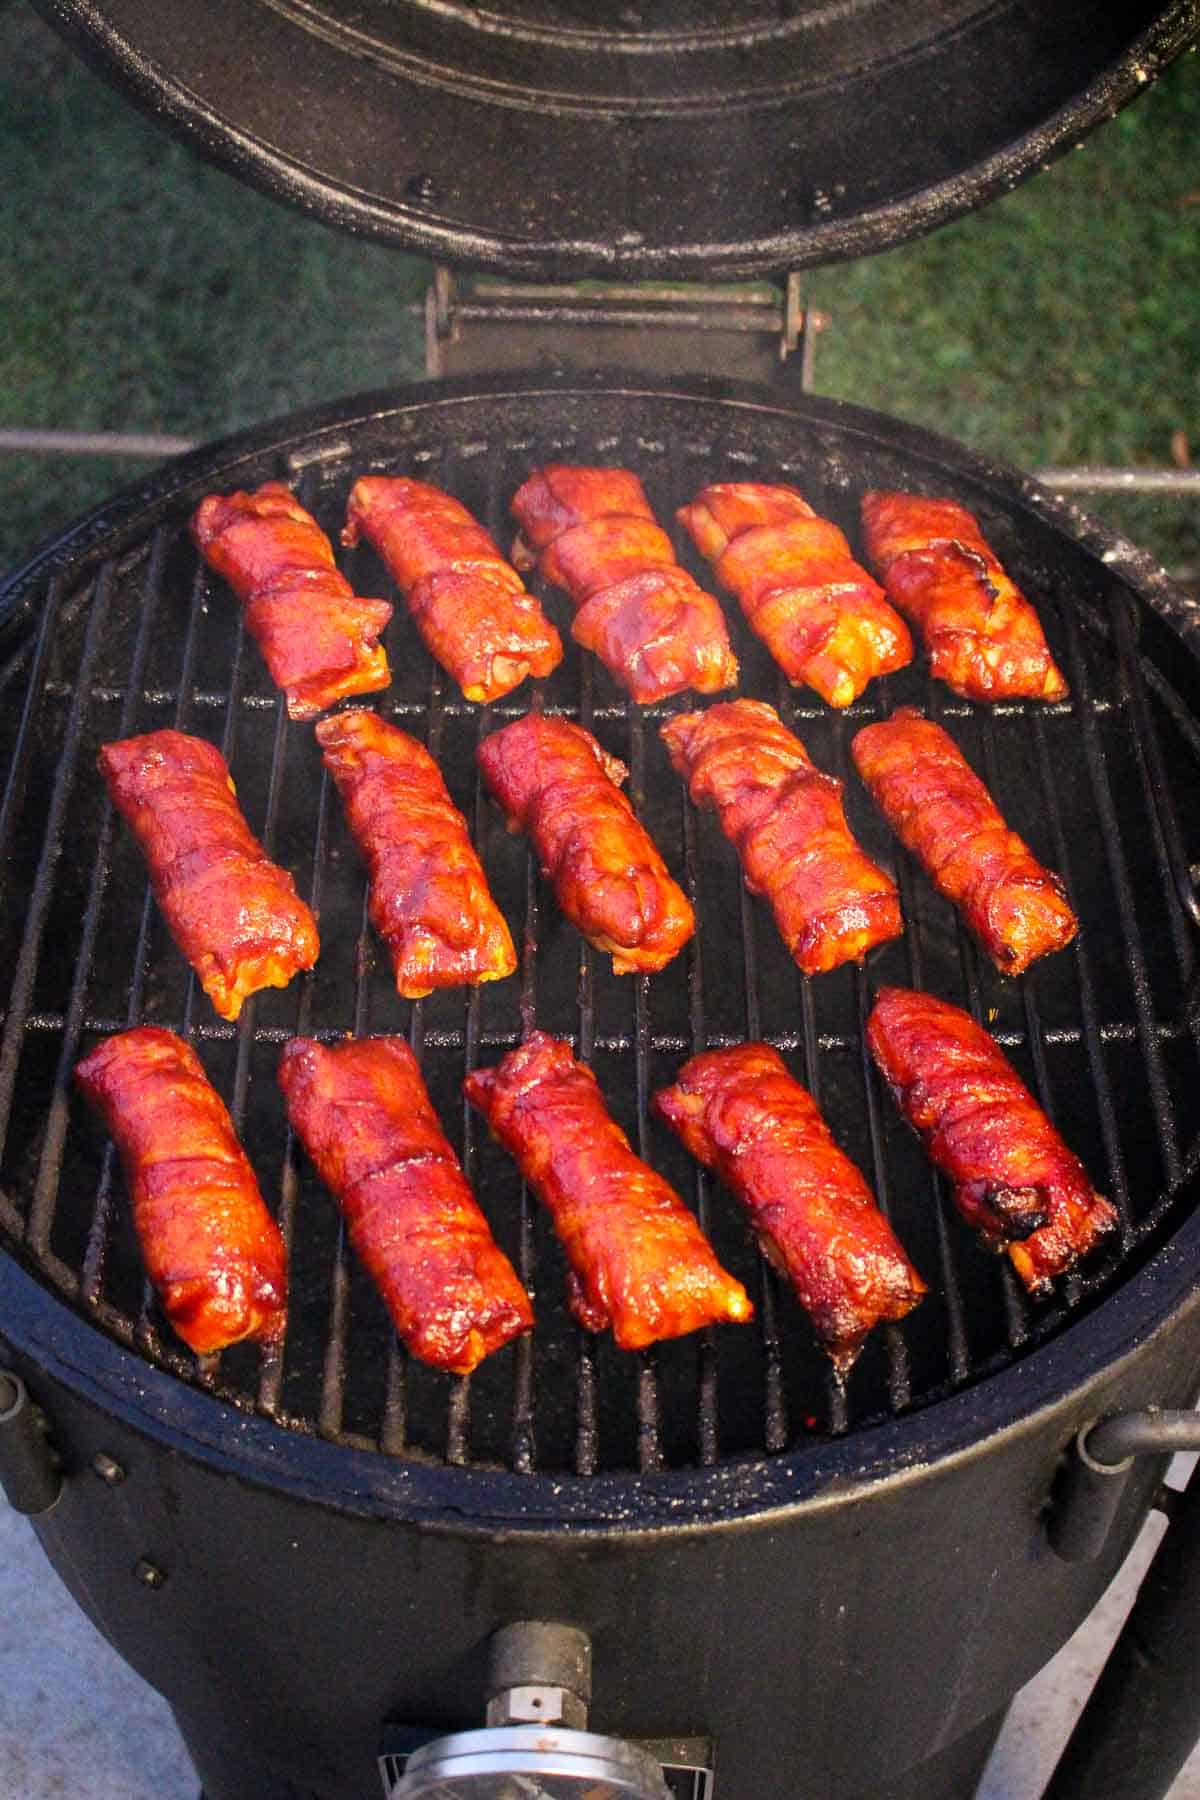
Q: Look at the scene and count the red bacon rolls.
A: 15